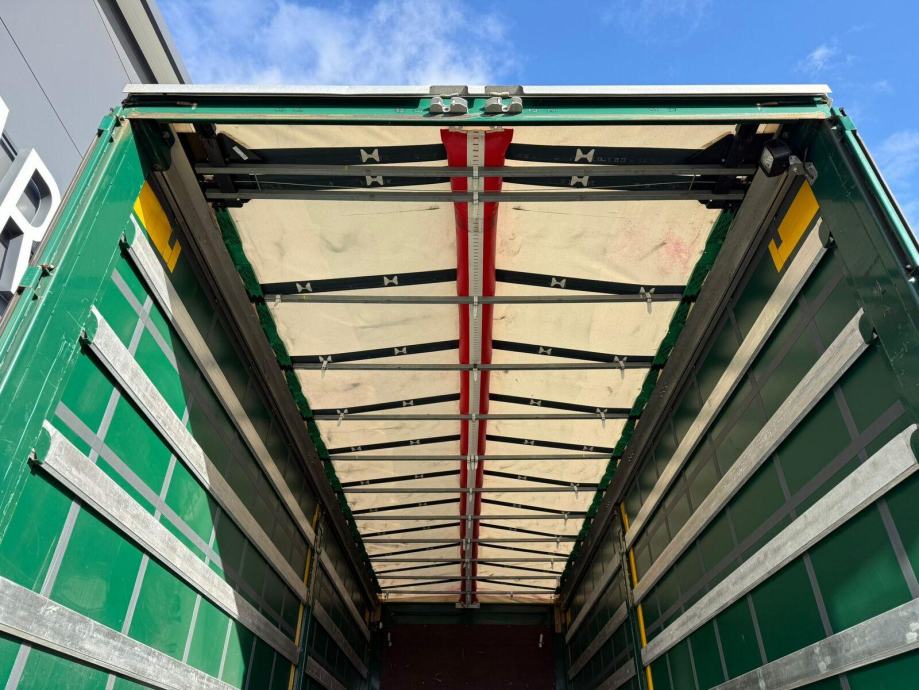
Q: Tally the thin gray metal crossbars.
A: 12